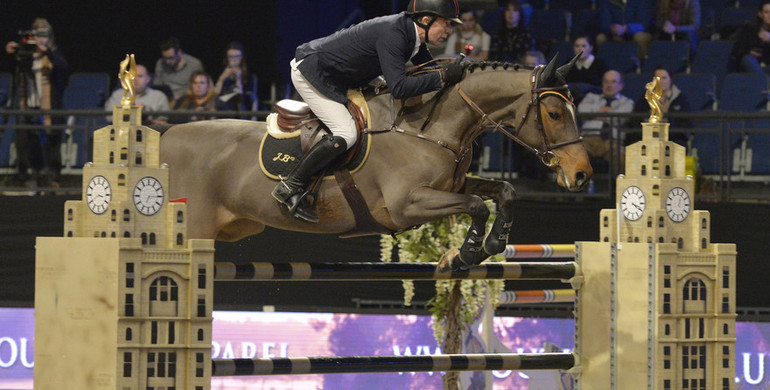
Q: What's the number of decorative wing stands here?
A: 2